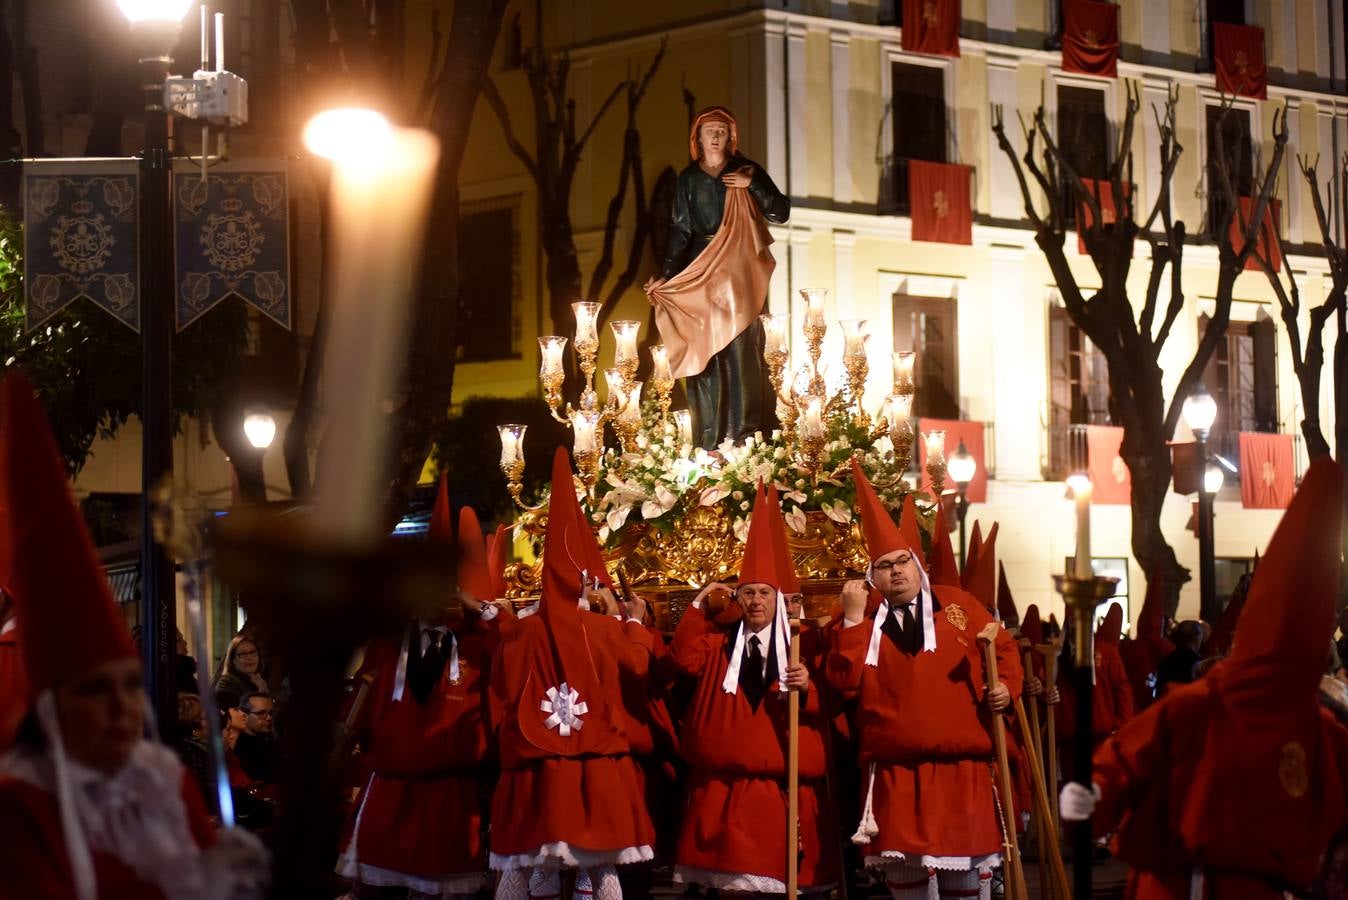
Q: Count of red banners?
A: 9